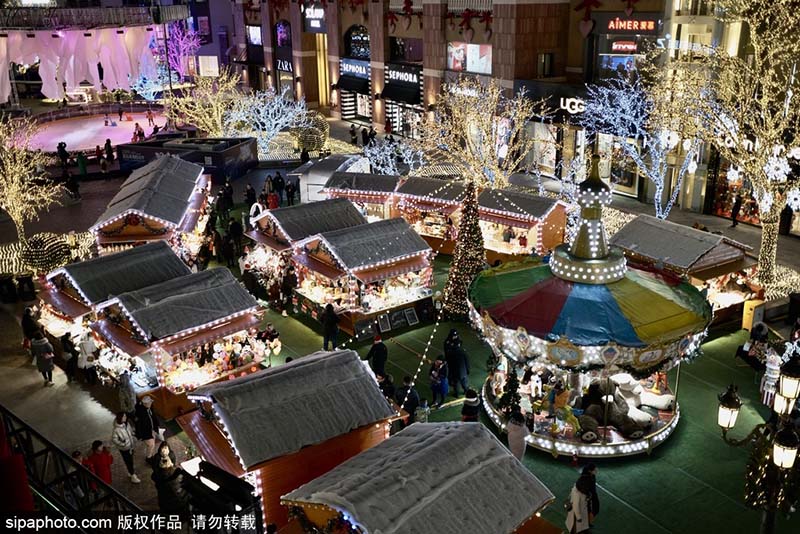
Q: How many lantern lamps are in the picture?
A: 4